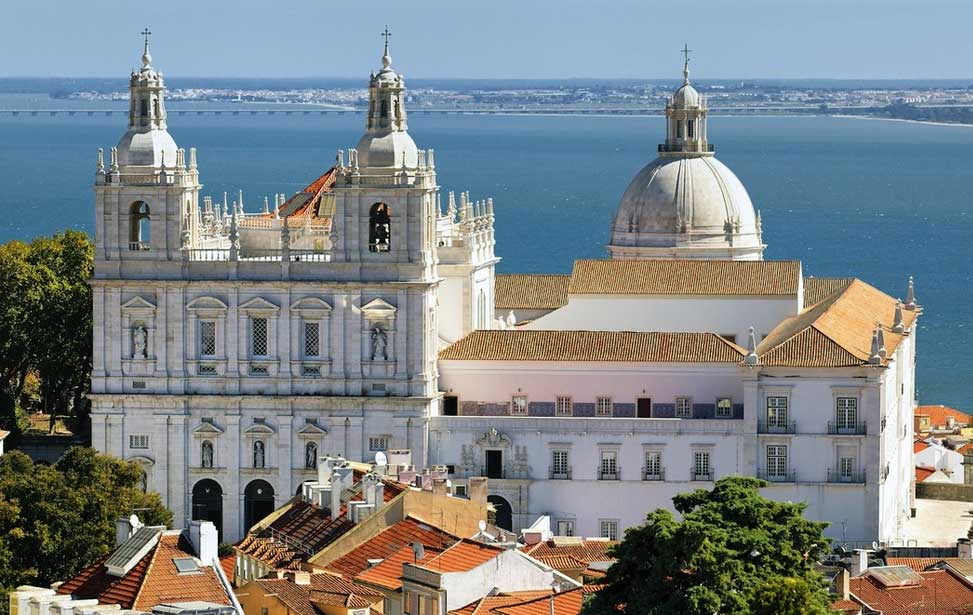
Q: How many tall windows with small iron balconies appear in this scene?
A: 8